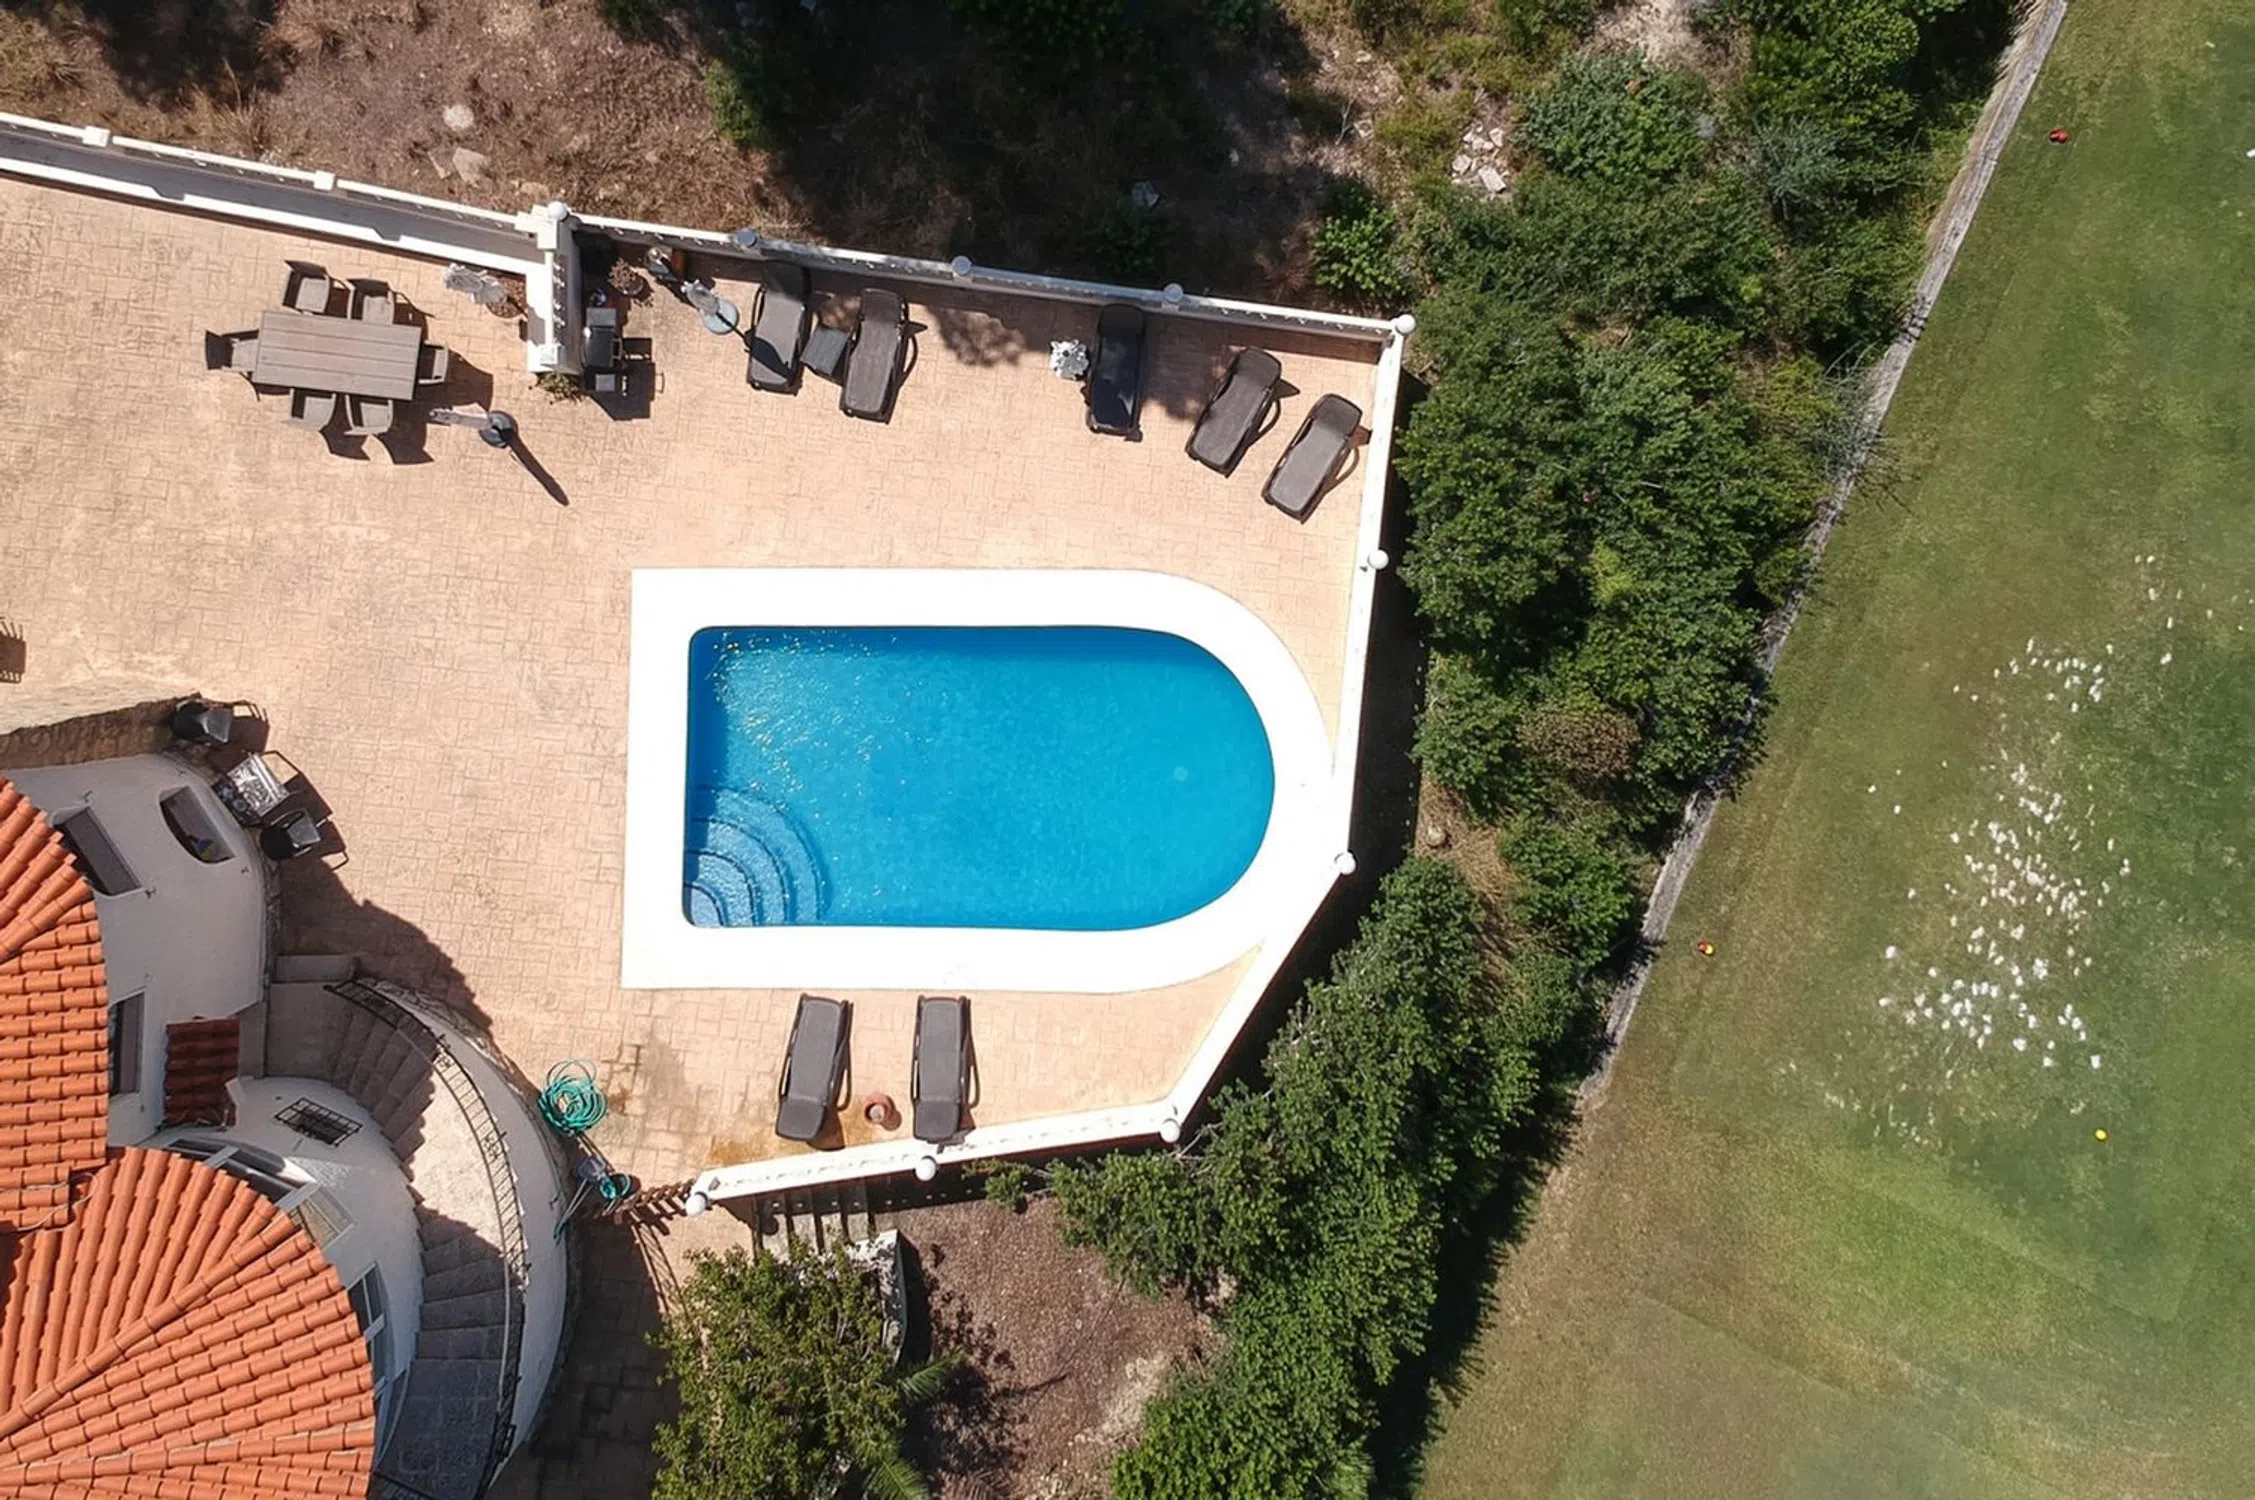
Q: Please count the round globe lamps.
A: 10